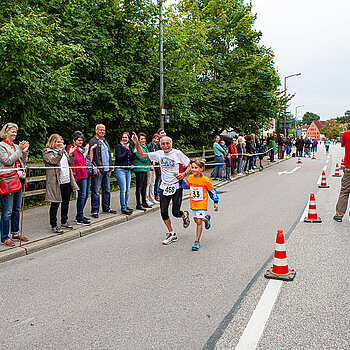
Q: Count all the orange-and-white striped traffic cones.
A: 7